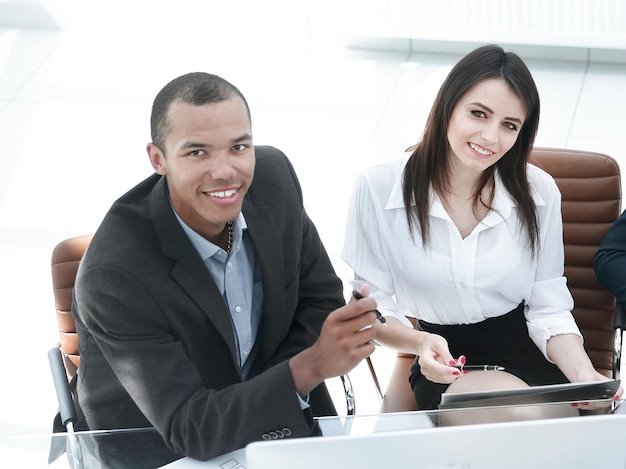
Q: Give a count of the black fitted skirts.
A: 1